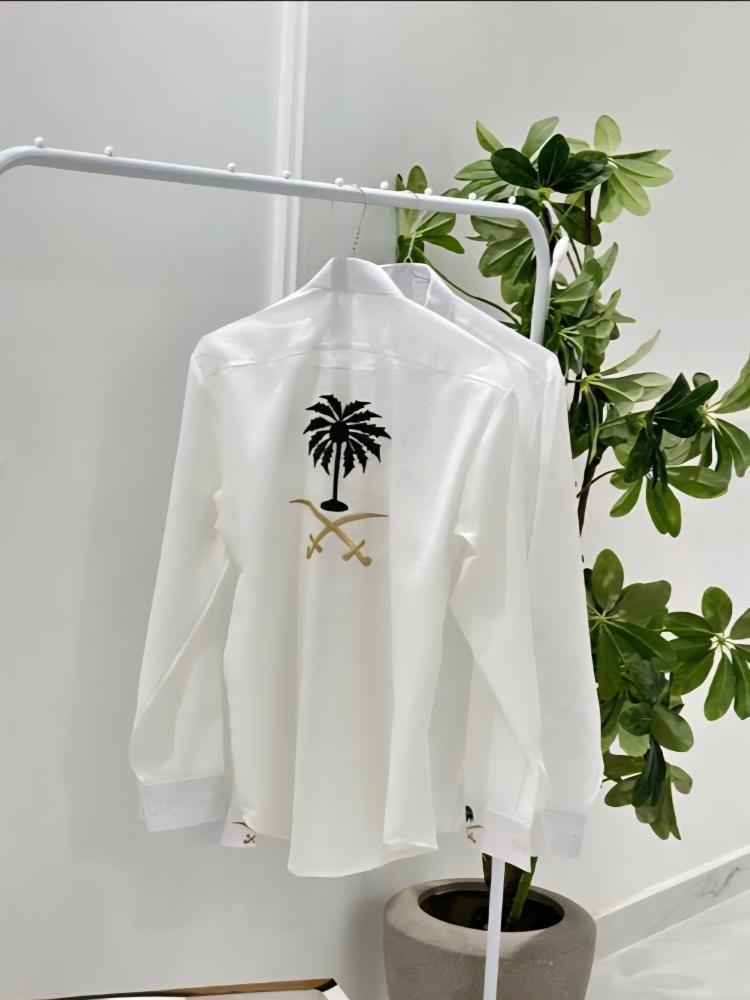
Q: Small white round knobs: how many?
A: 9